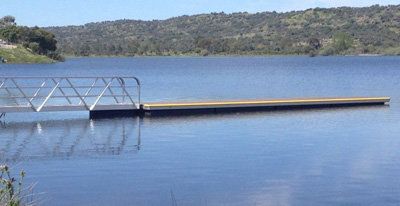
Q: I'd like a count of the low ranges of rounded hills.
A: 1